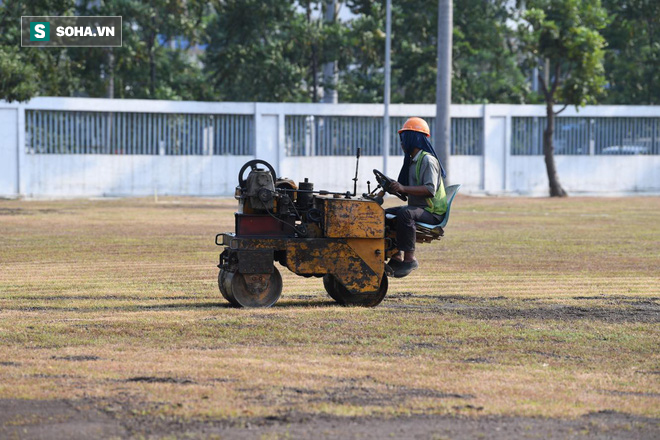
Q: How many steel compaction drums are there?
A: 2